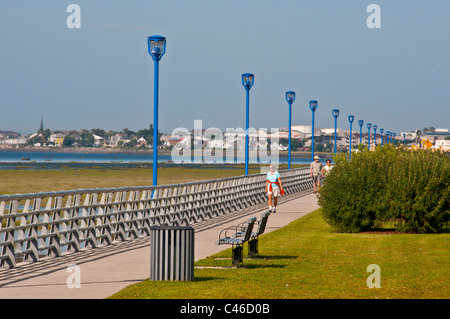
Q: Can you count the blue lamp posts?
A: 14